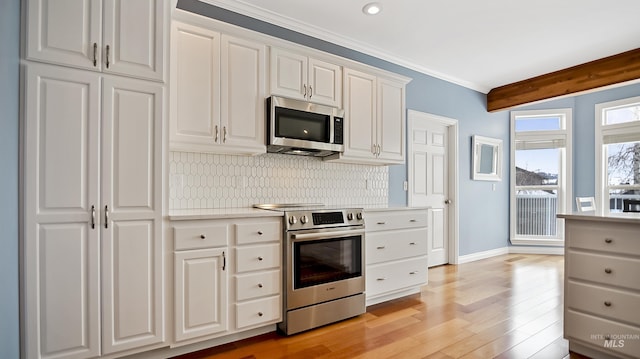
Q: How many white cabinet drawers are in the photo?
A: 12